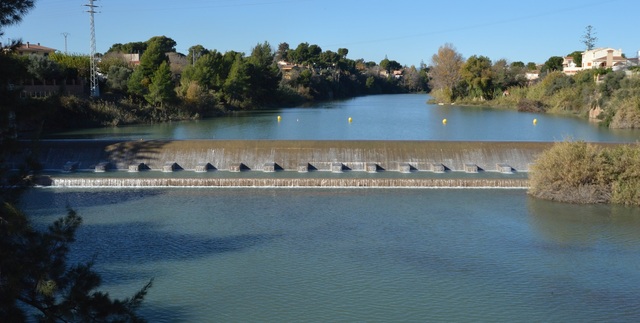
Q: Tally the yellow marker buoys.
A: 4